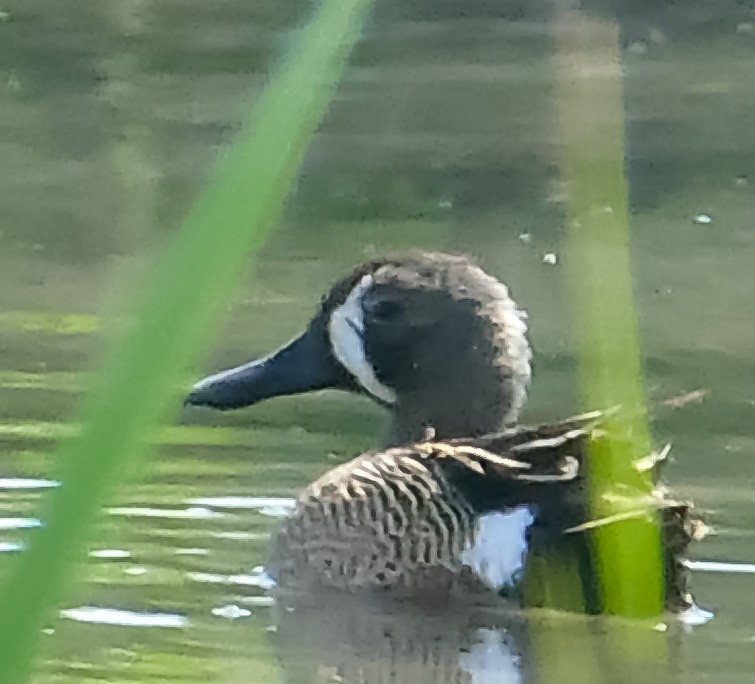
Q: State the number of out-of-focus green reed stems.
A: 2